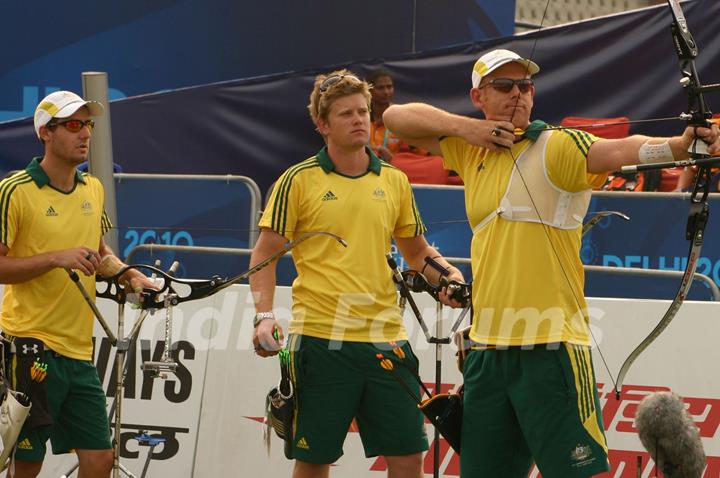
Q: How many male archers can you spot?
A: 3